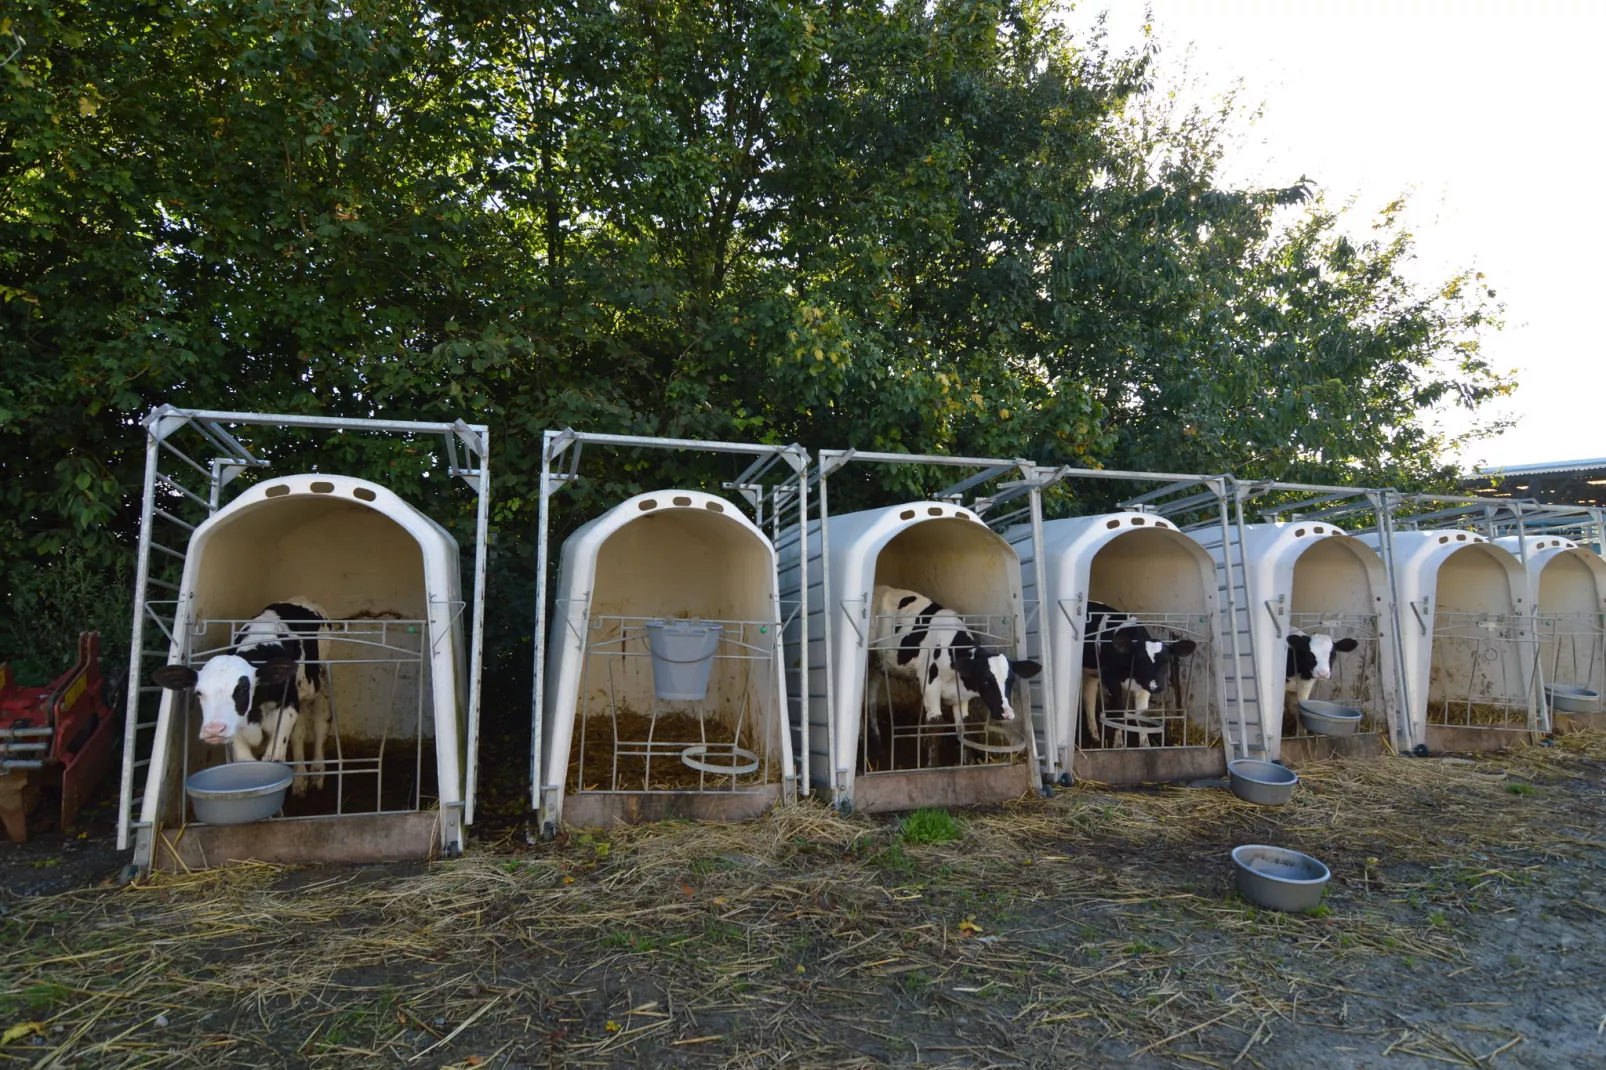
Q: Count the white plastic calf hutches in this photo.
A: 7